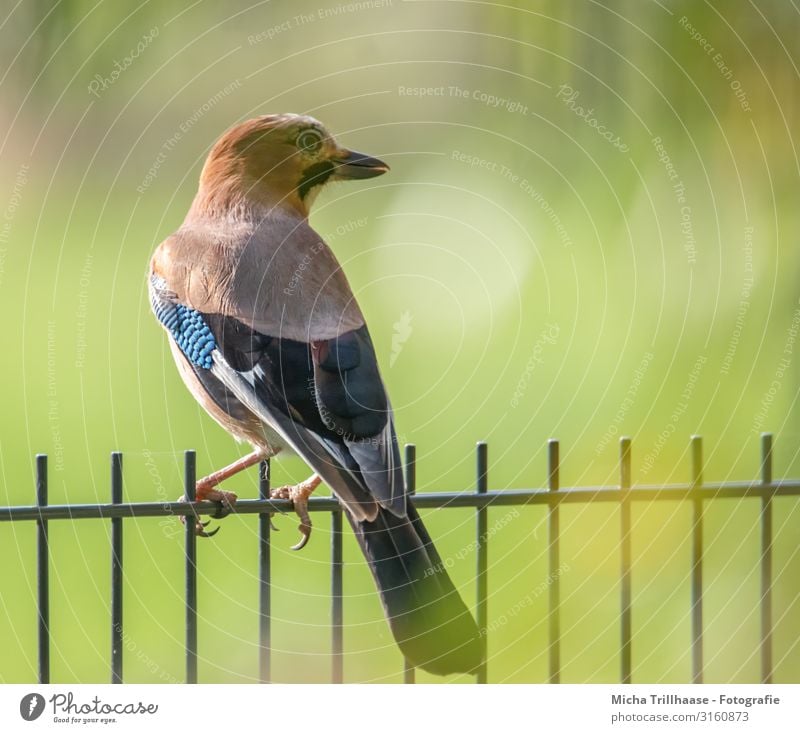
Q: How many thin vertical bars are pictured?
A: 11